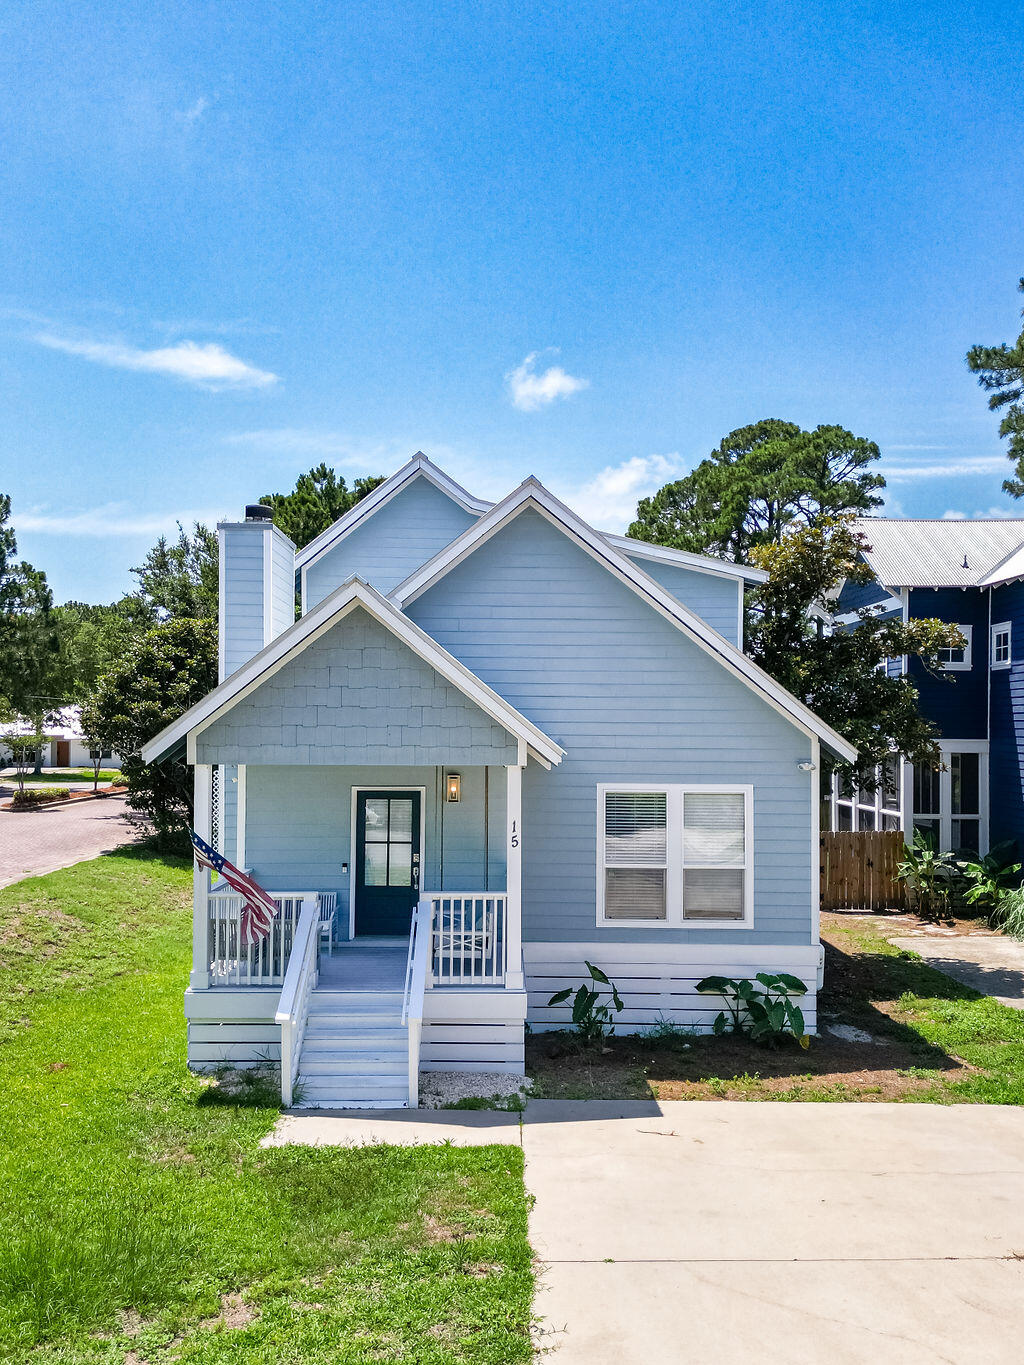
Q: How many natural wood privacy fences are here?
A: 1